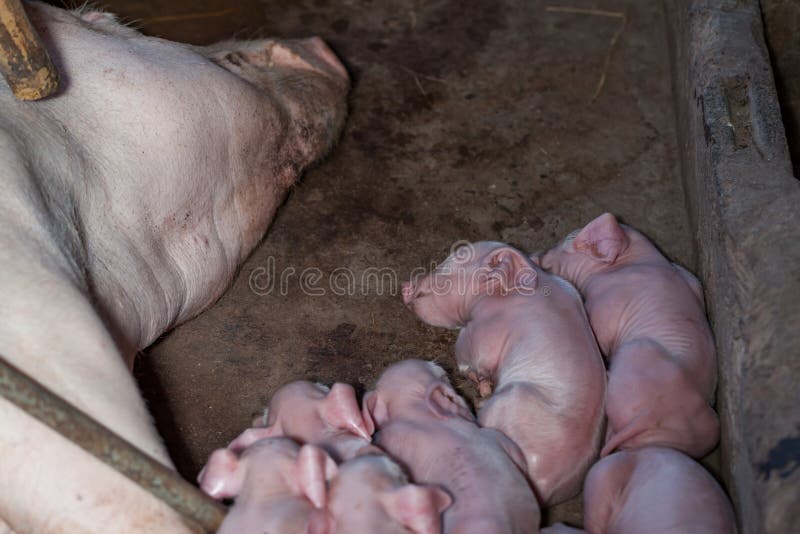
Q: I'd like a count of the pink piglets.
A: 7